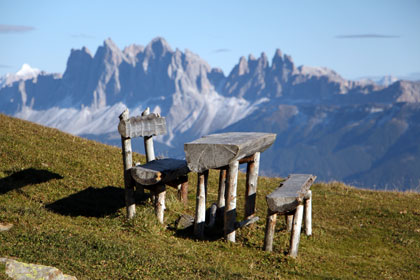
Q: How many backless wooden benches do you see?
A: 1